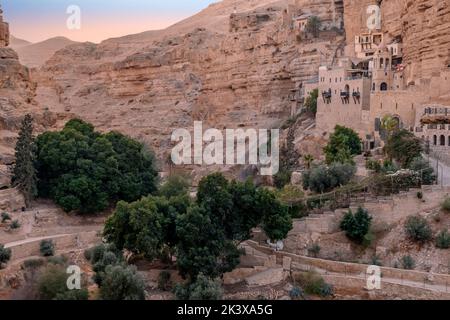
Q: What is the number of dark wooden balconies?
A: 3